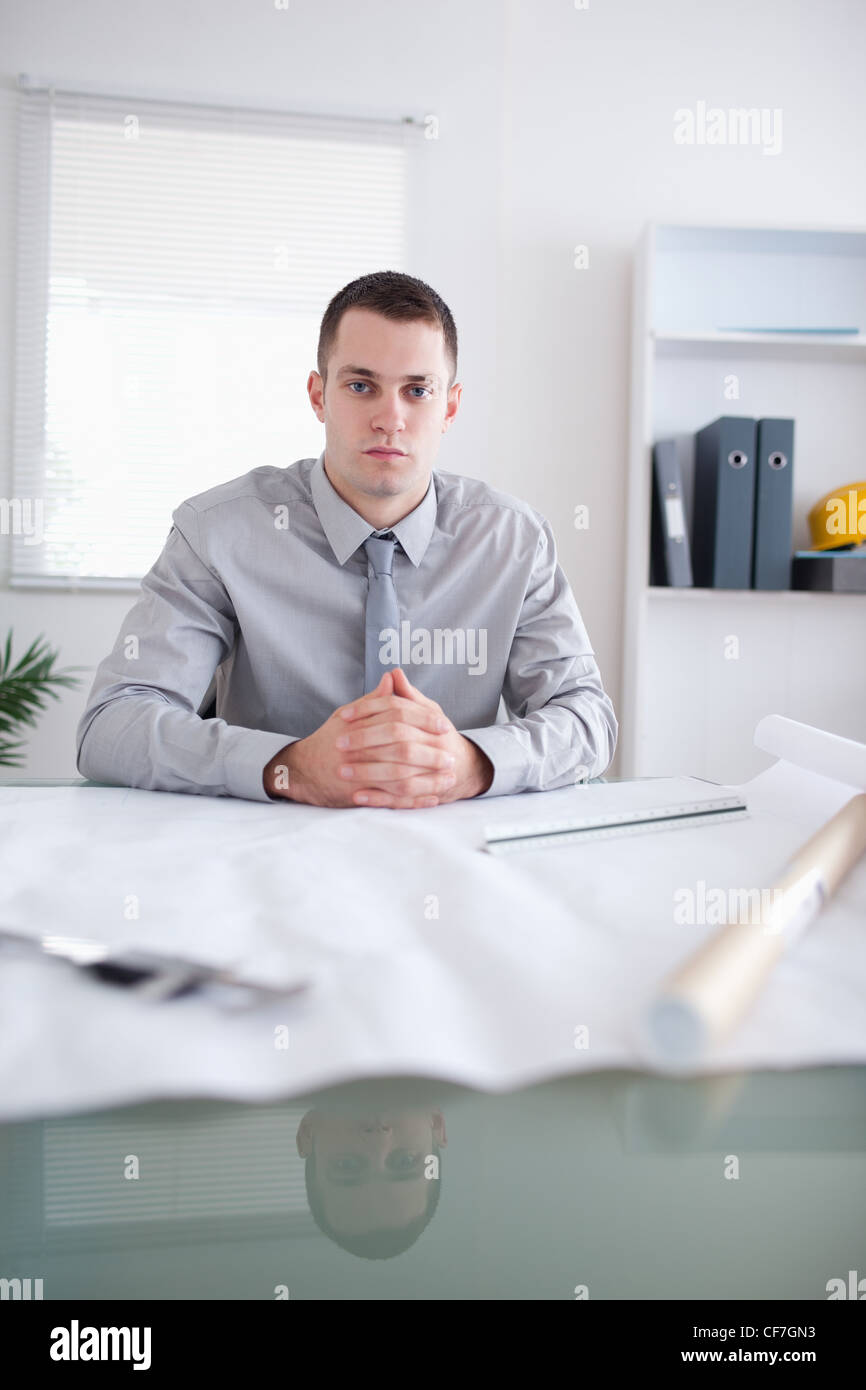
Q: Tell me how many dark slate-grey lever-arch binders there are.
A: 2